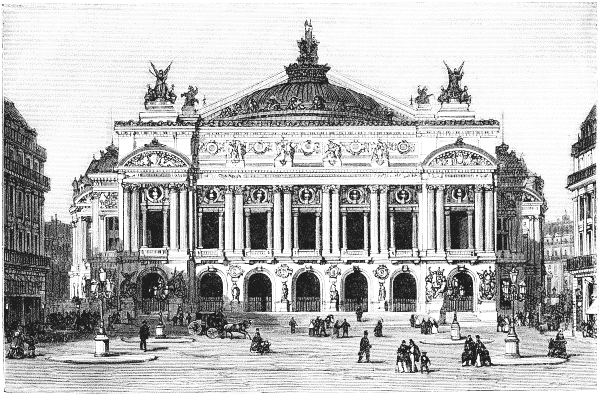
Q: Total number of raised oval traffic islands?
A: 4